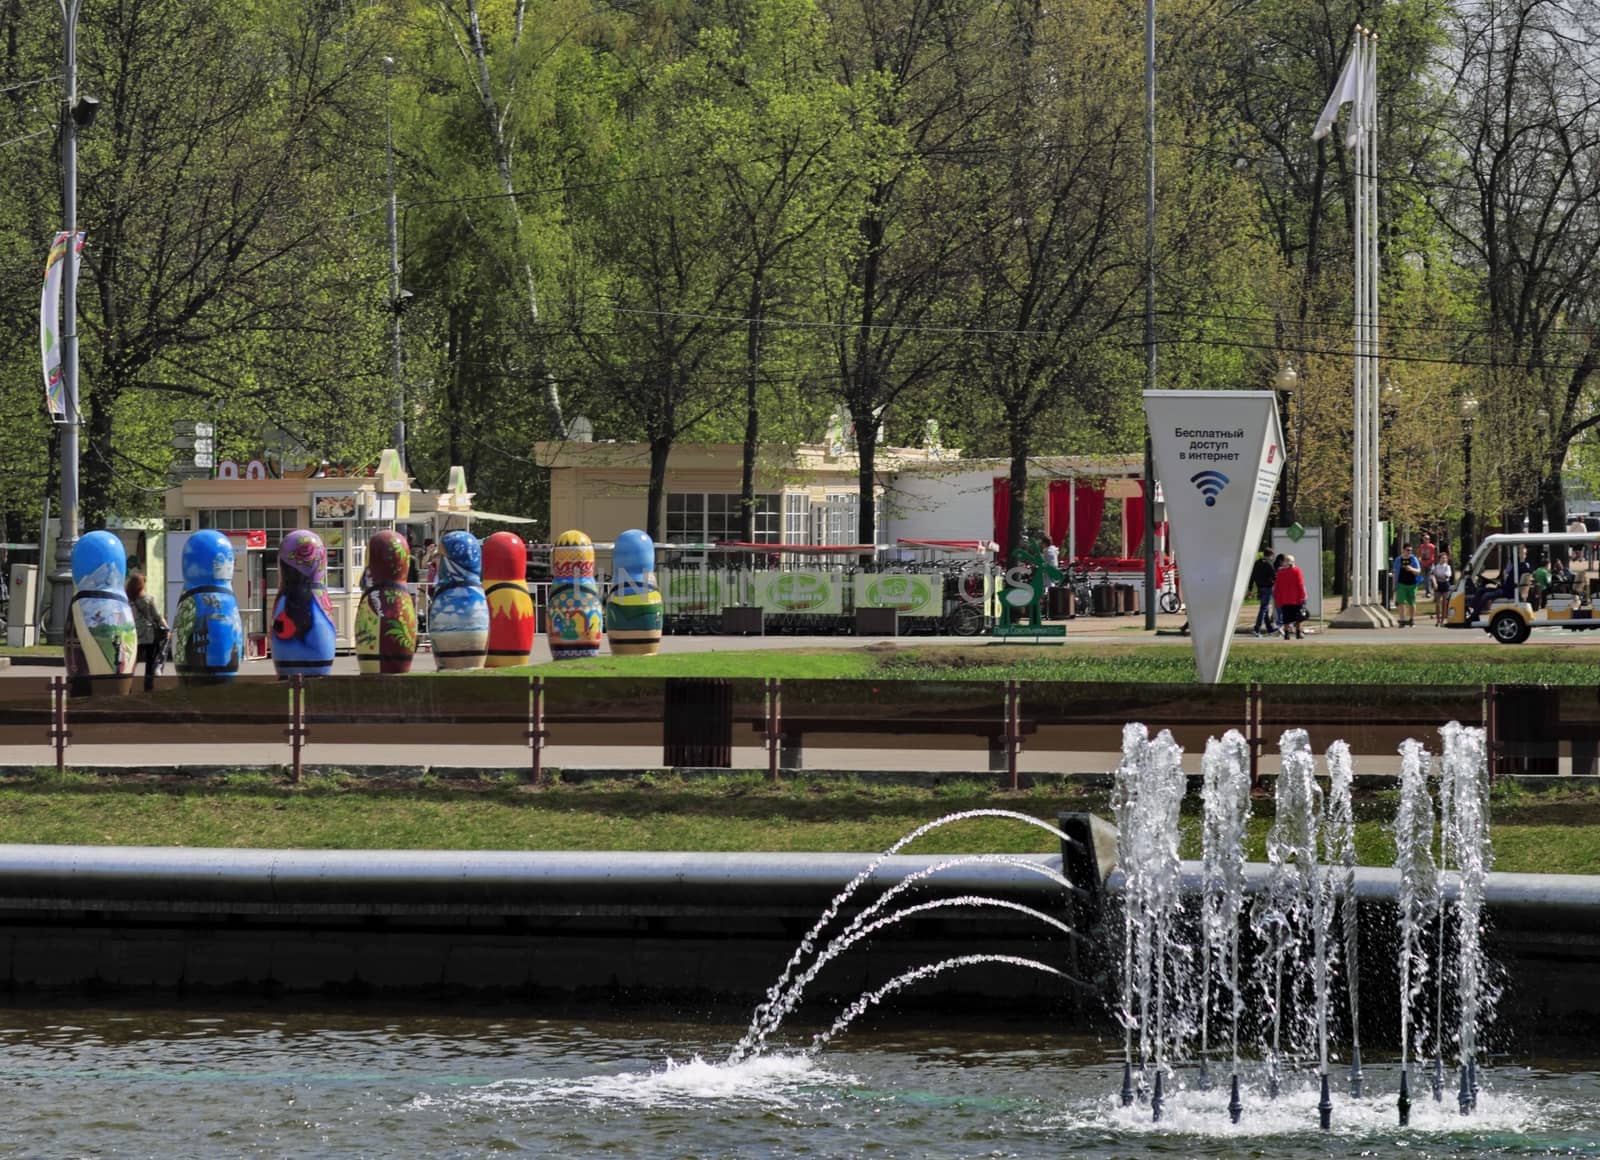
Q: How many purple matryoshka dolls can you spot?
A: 1